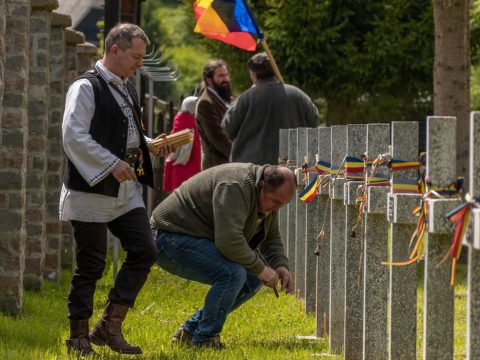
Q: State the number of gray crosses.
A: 11